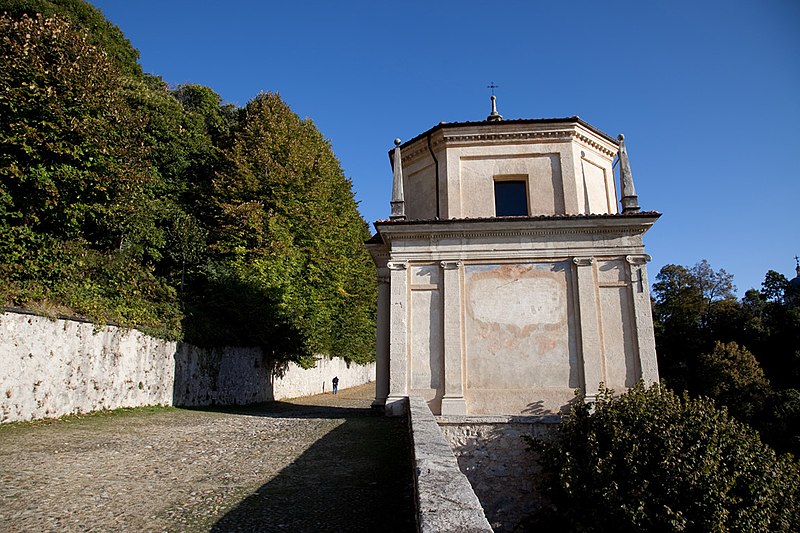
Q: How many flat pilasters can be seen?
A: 4